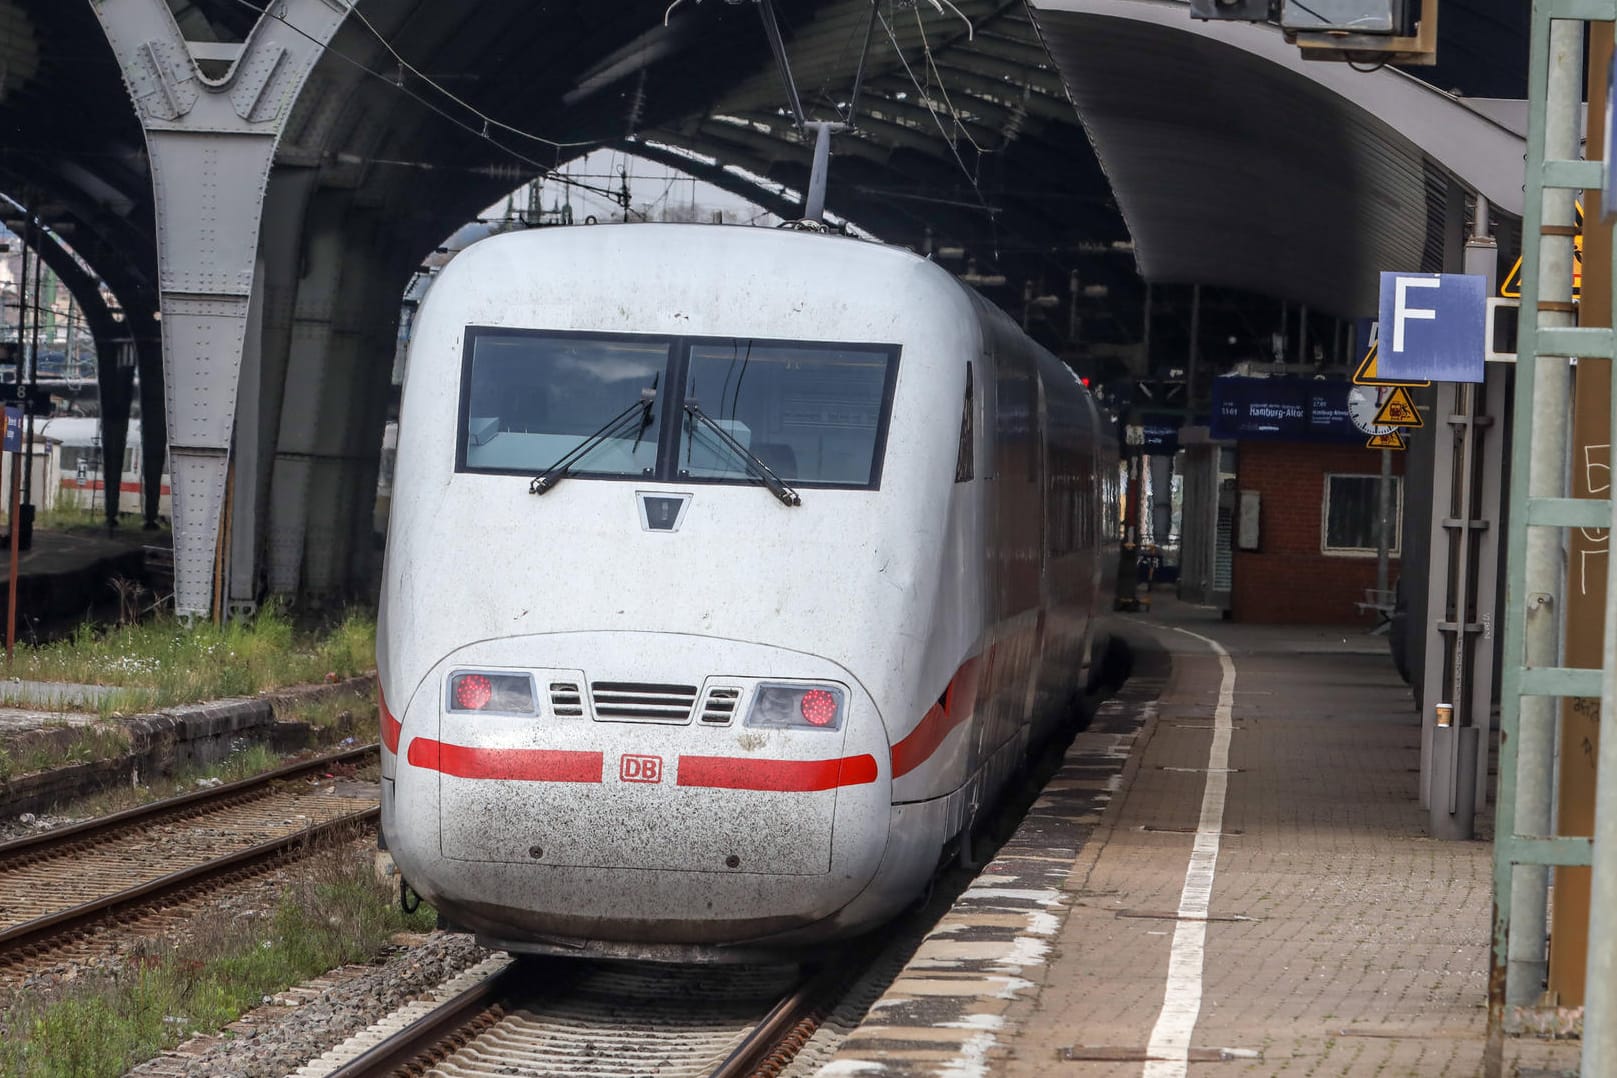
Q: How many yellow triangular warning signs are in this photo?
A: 4